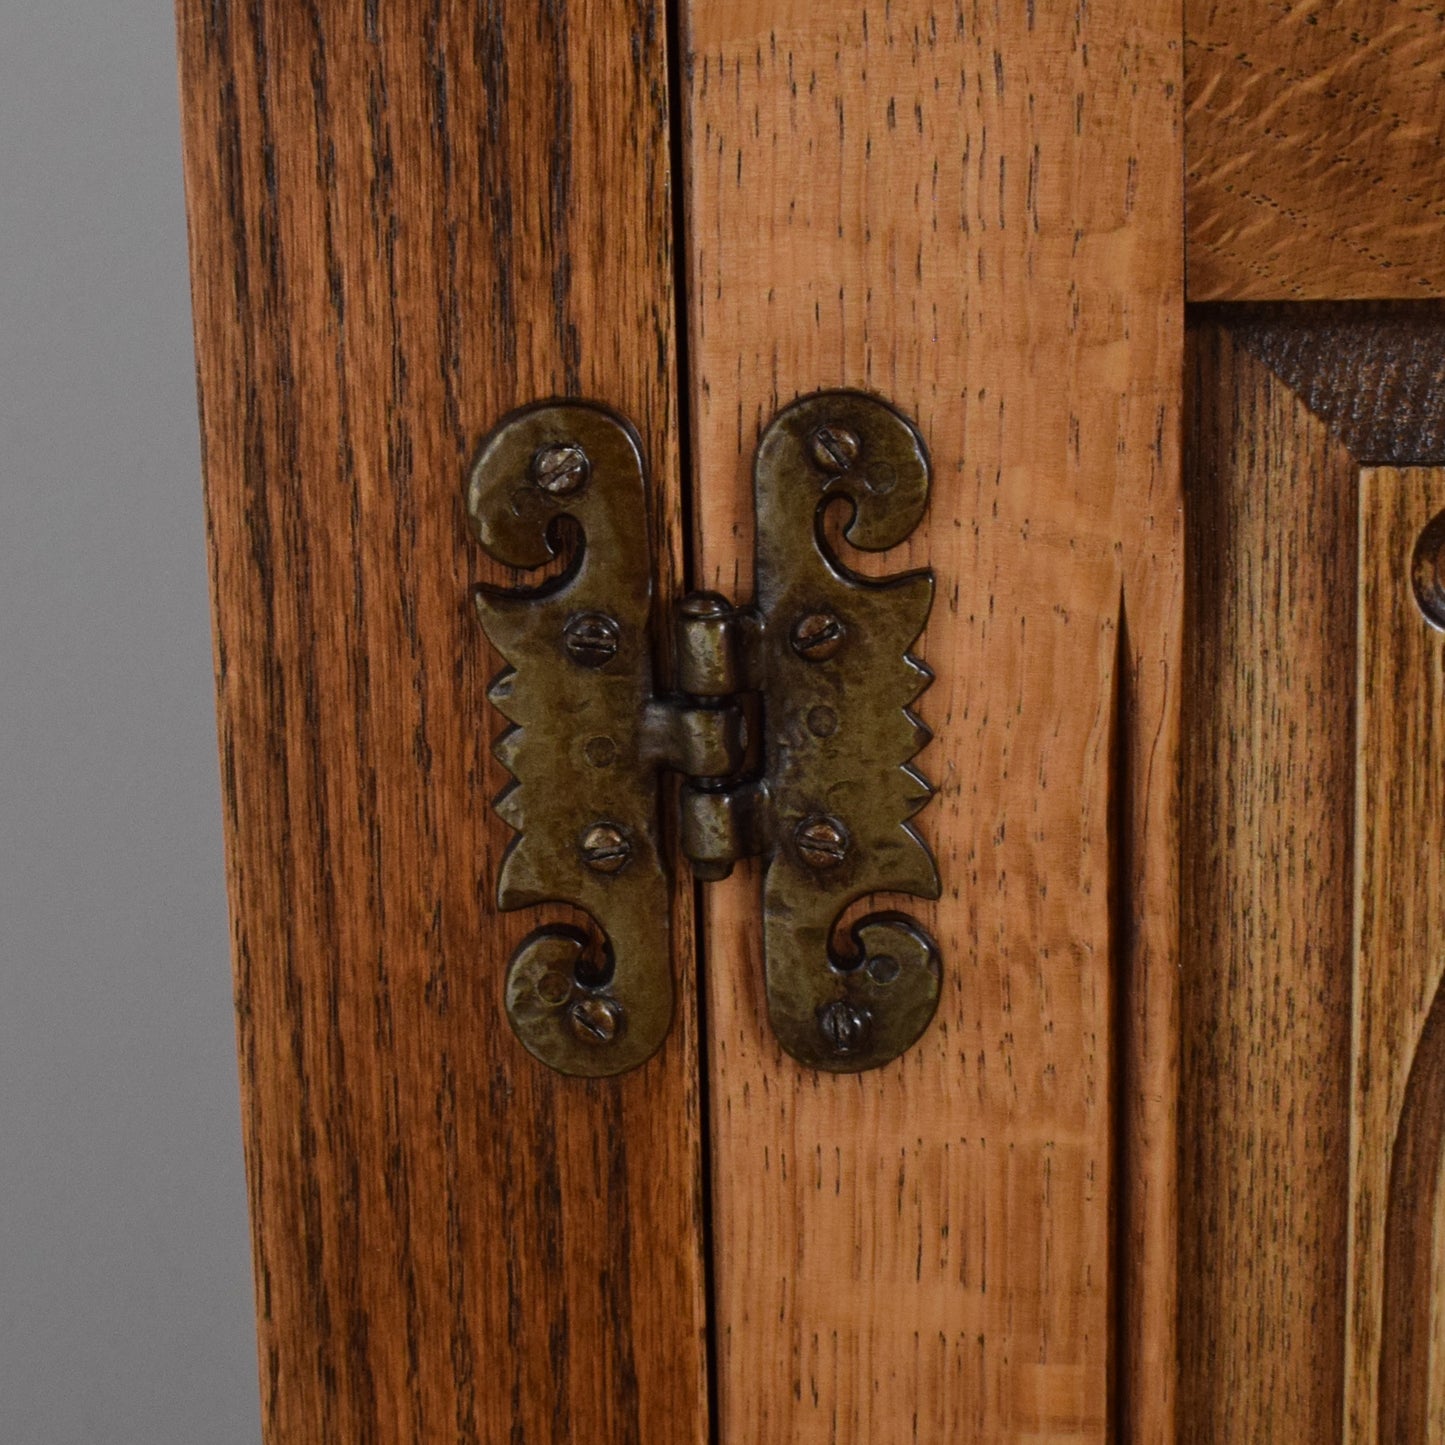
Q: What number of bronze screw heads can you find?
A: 8